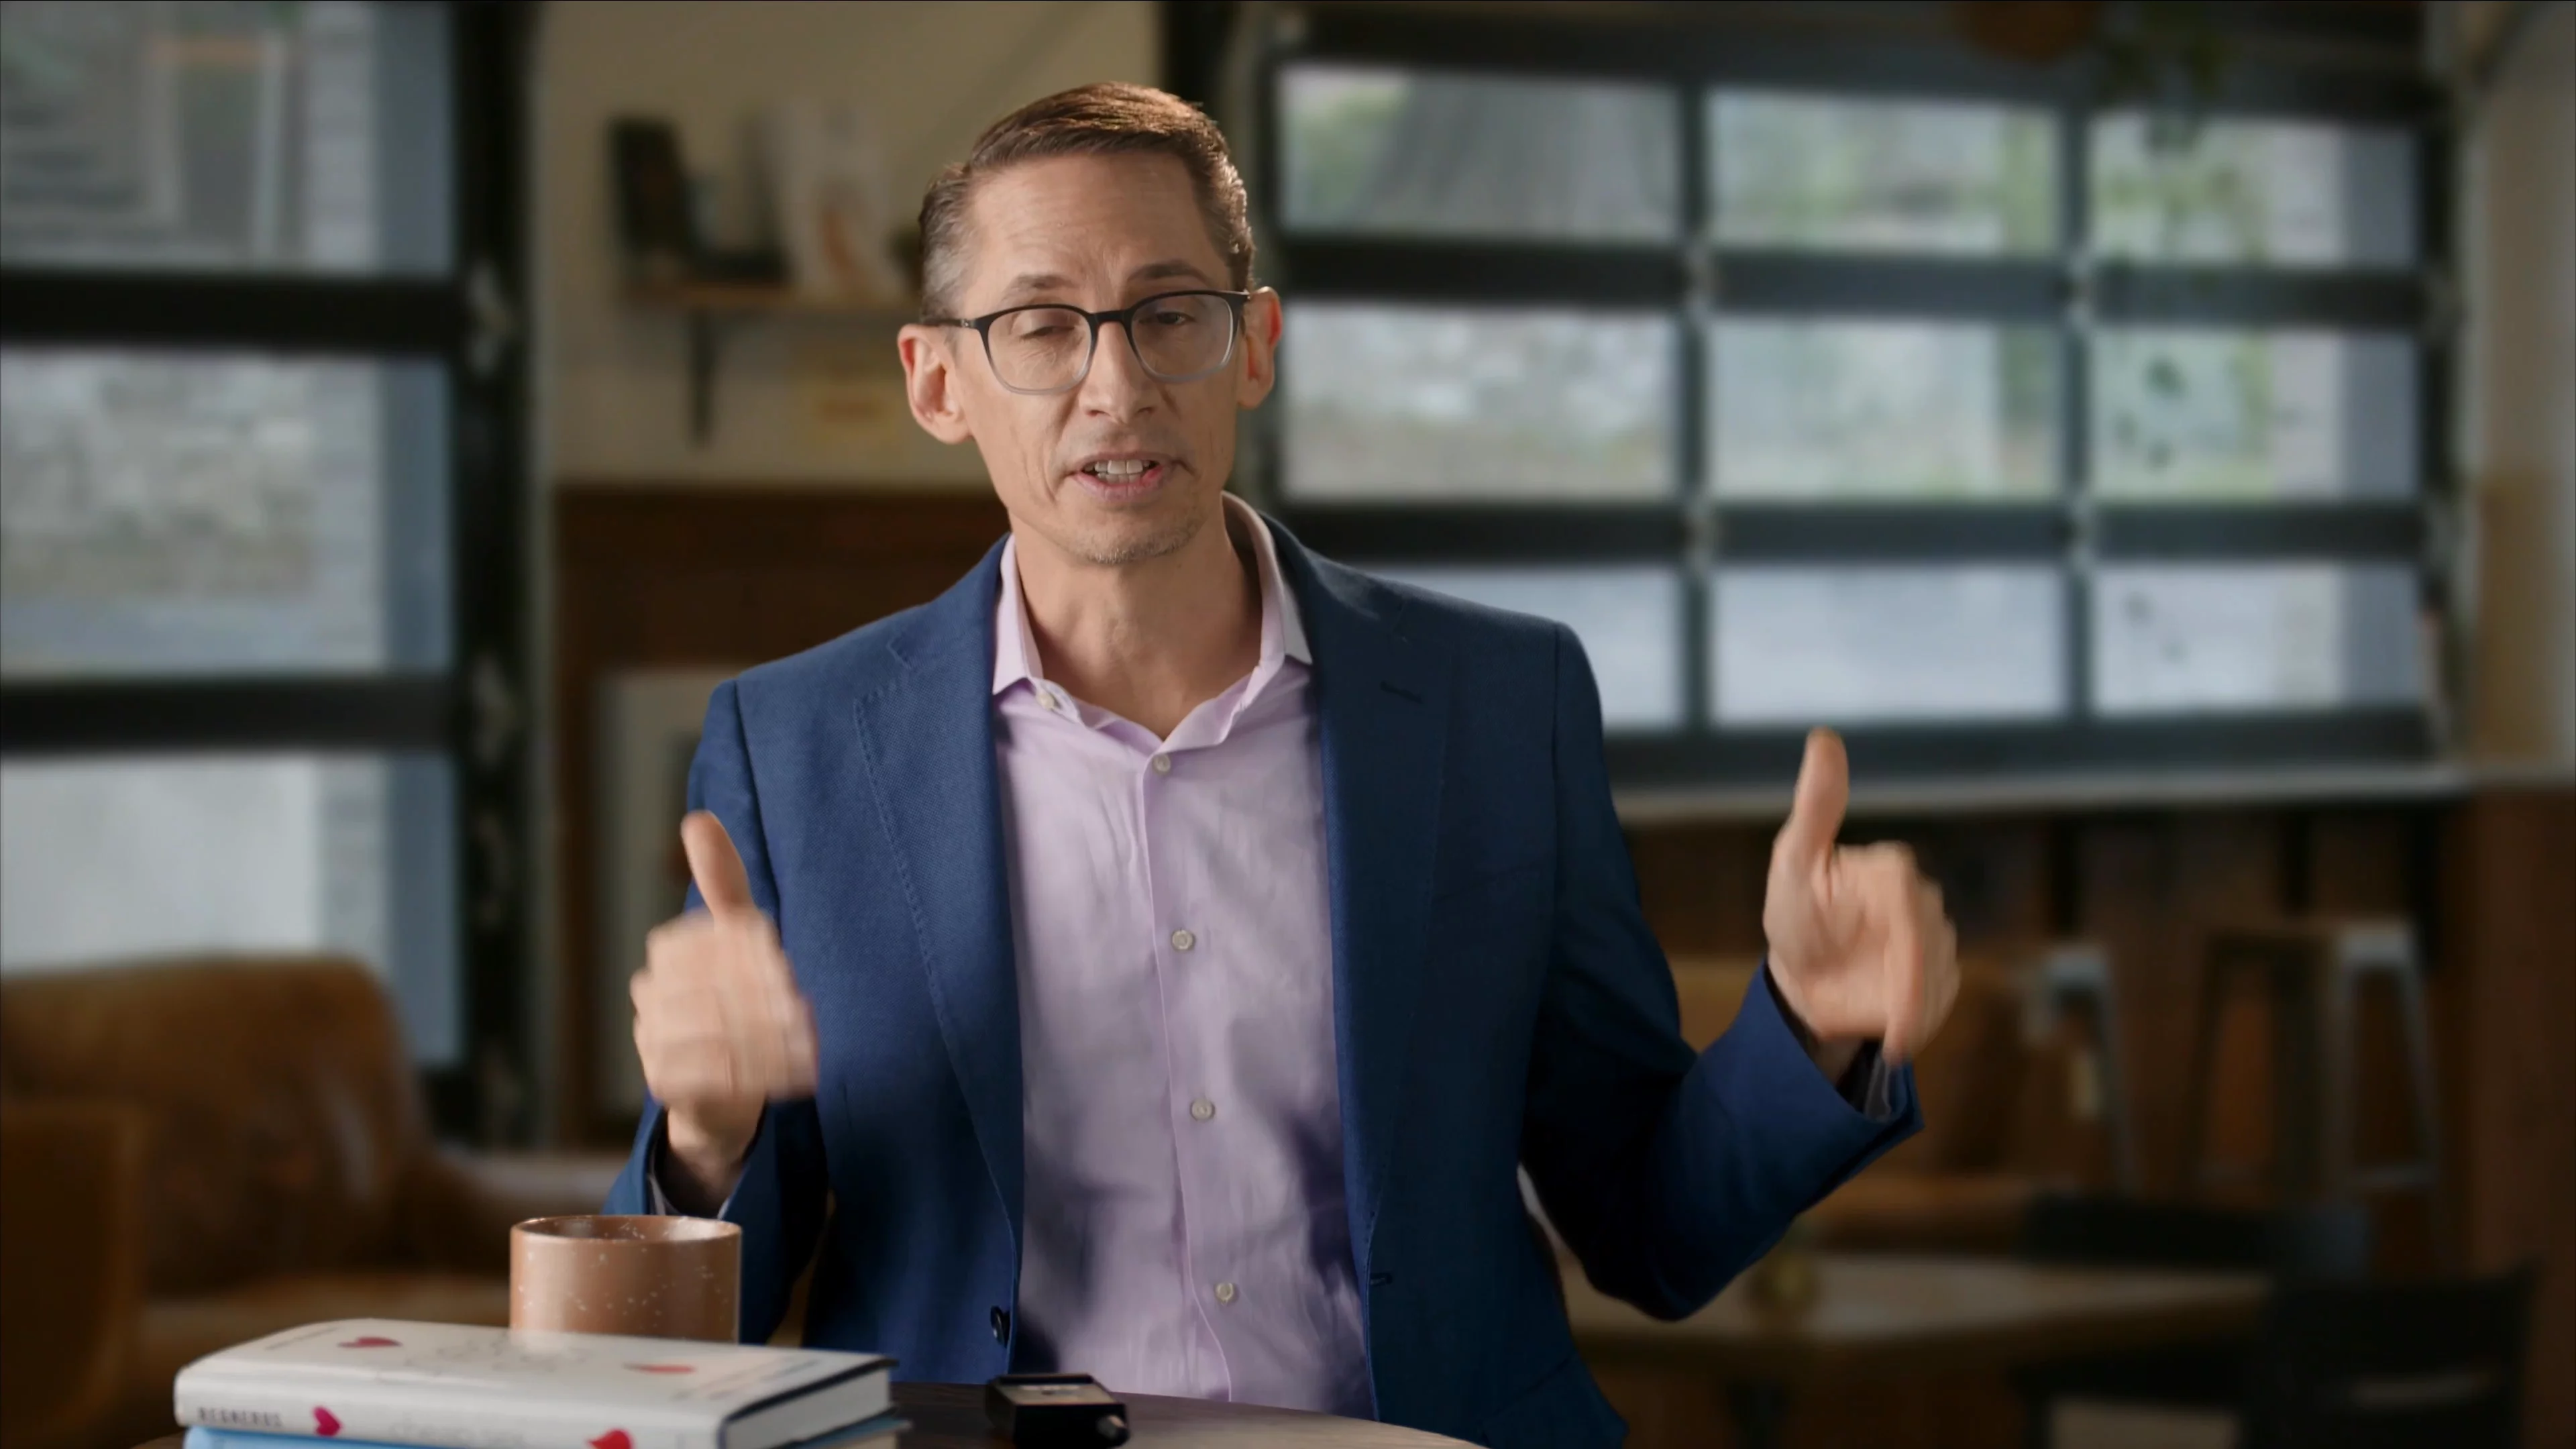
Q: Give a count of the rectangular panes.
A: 12